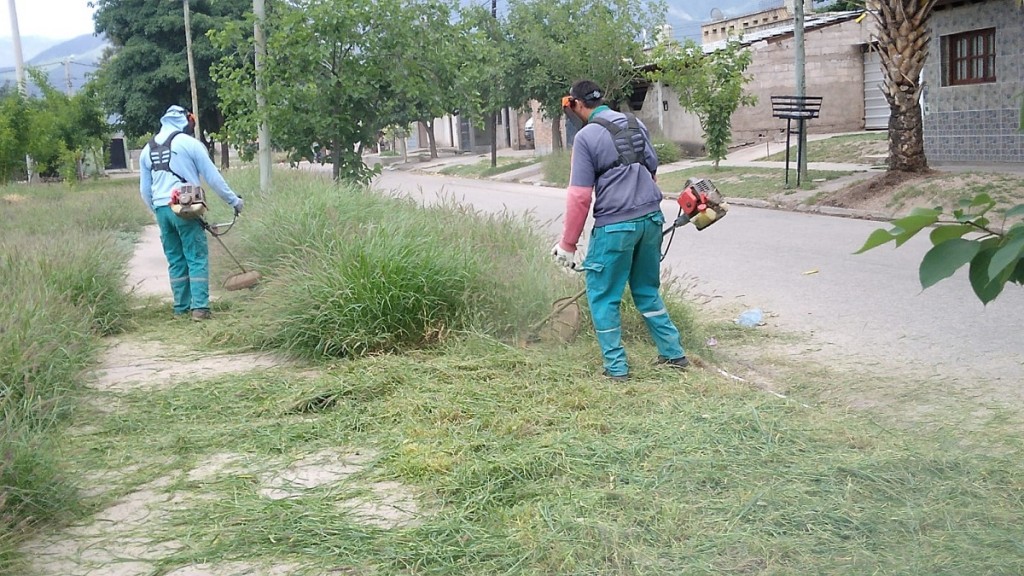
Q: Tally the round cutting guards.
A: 2